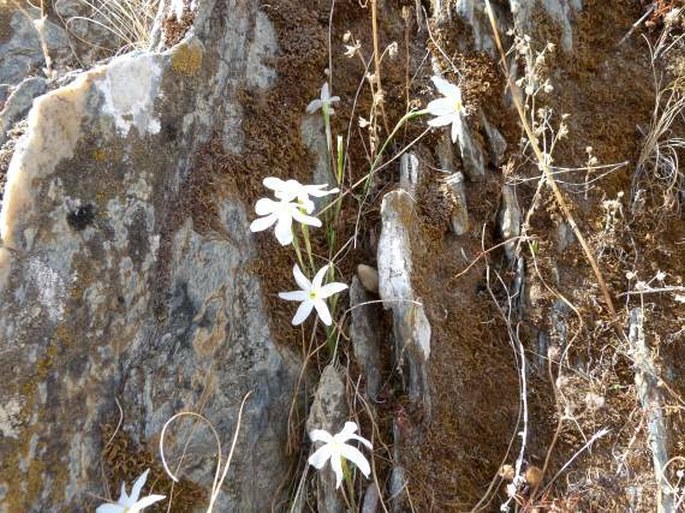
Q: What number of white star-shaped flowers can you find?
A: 7